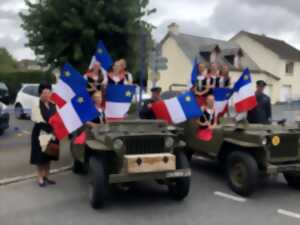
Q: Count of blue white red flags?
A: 8